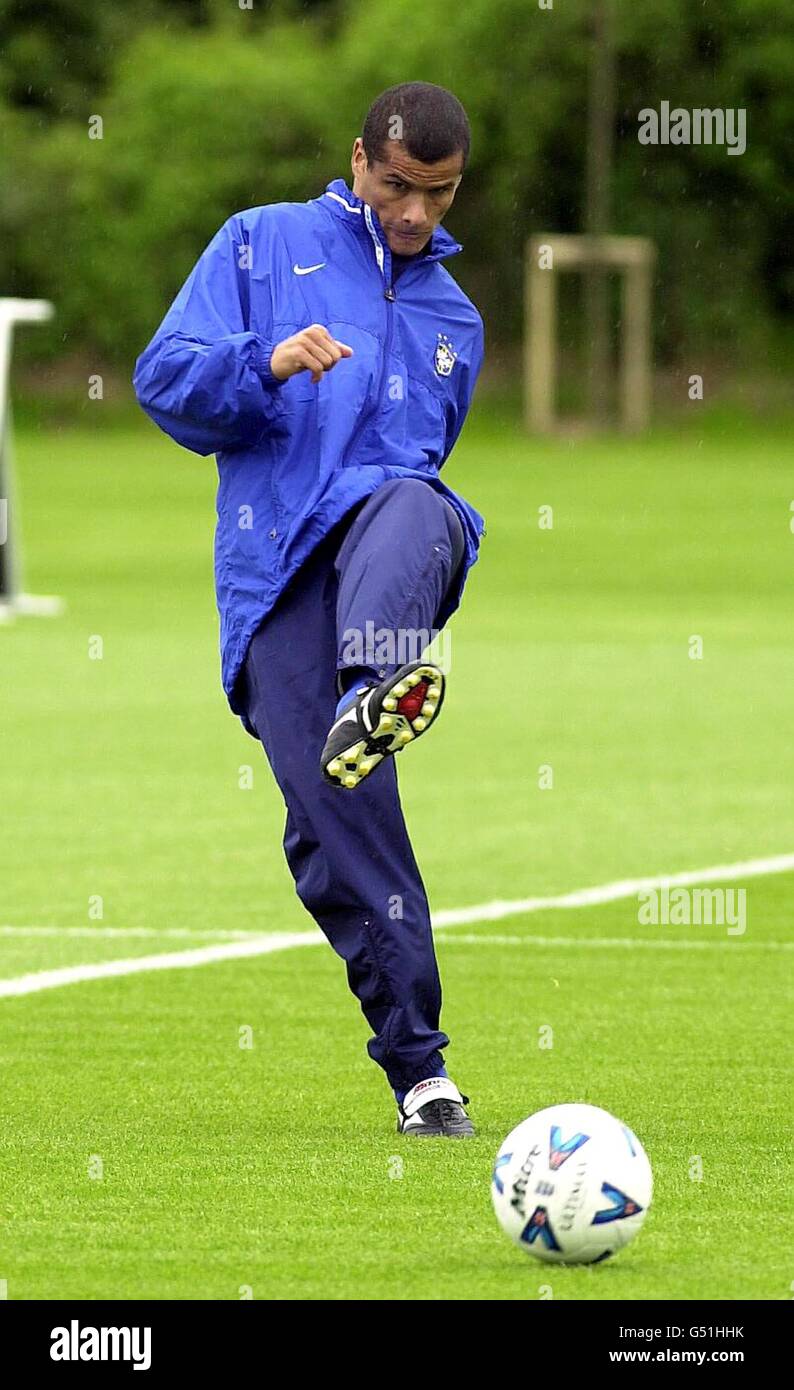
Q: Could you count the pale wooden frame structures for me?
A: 1